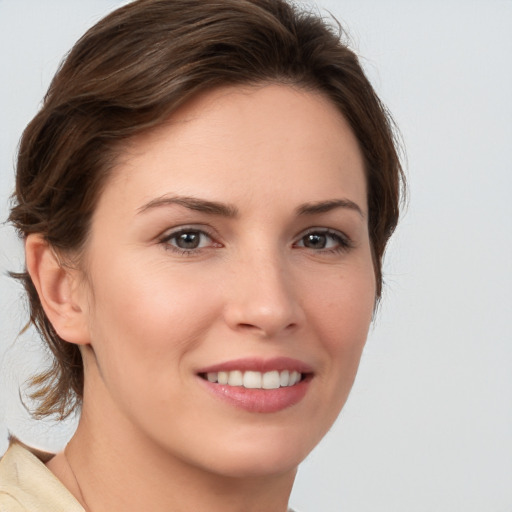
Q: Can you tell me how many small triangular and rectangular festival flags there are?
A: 0